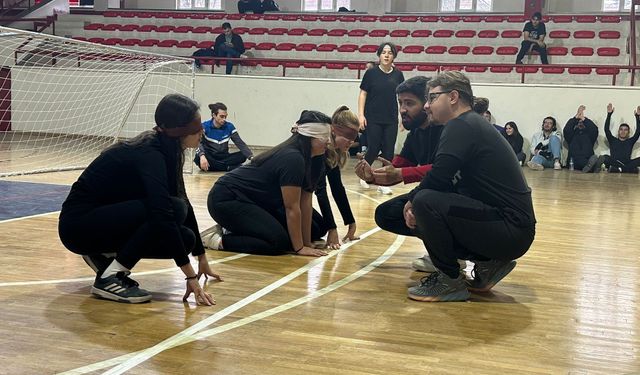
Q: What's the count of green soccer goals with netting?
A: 0